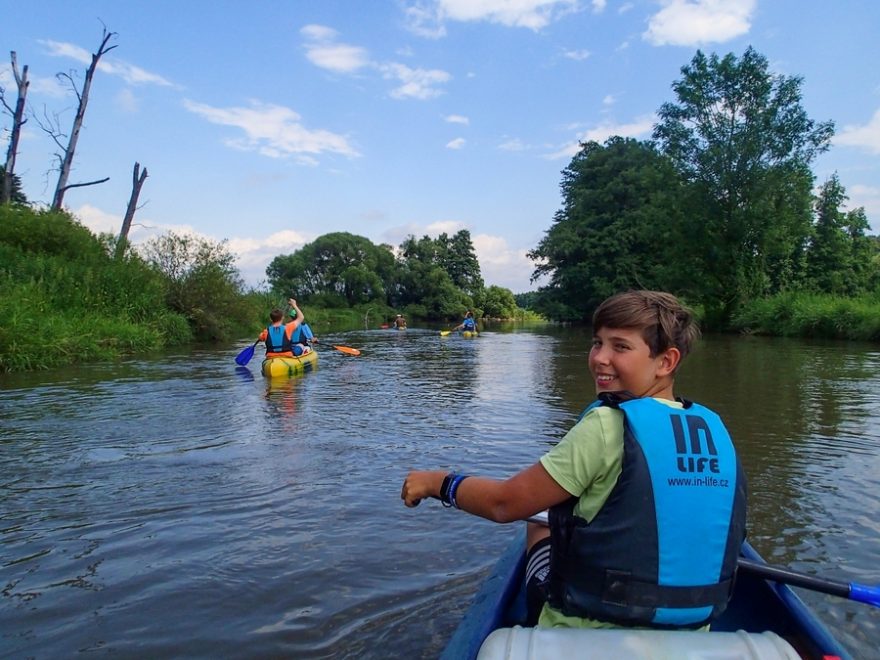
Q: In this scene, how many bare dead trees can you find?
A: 3